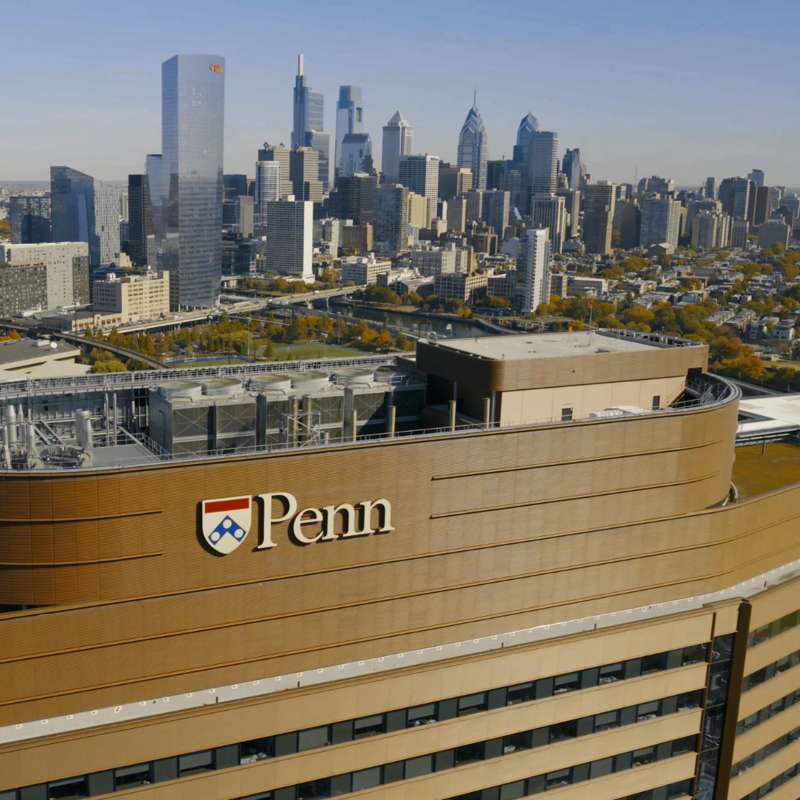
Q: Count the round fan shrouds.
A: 6